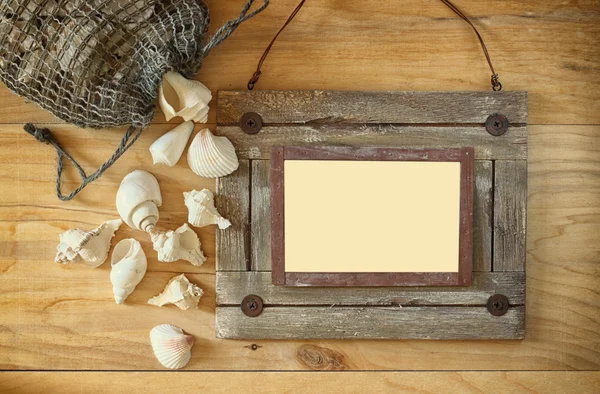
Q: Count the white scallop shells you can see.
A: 2